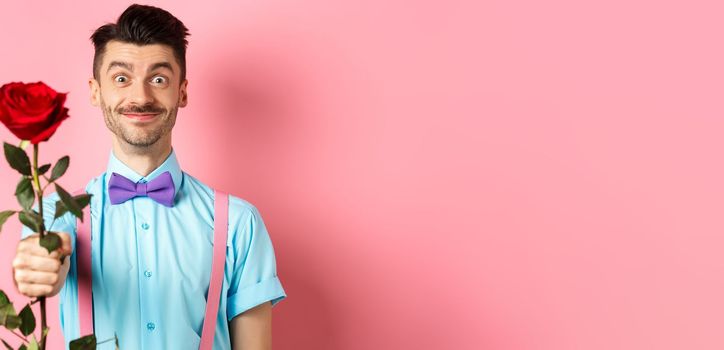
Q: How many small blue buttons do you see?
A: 3